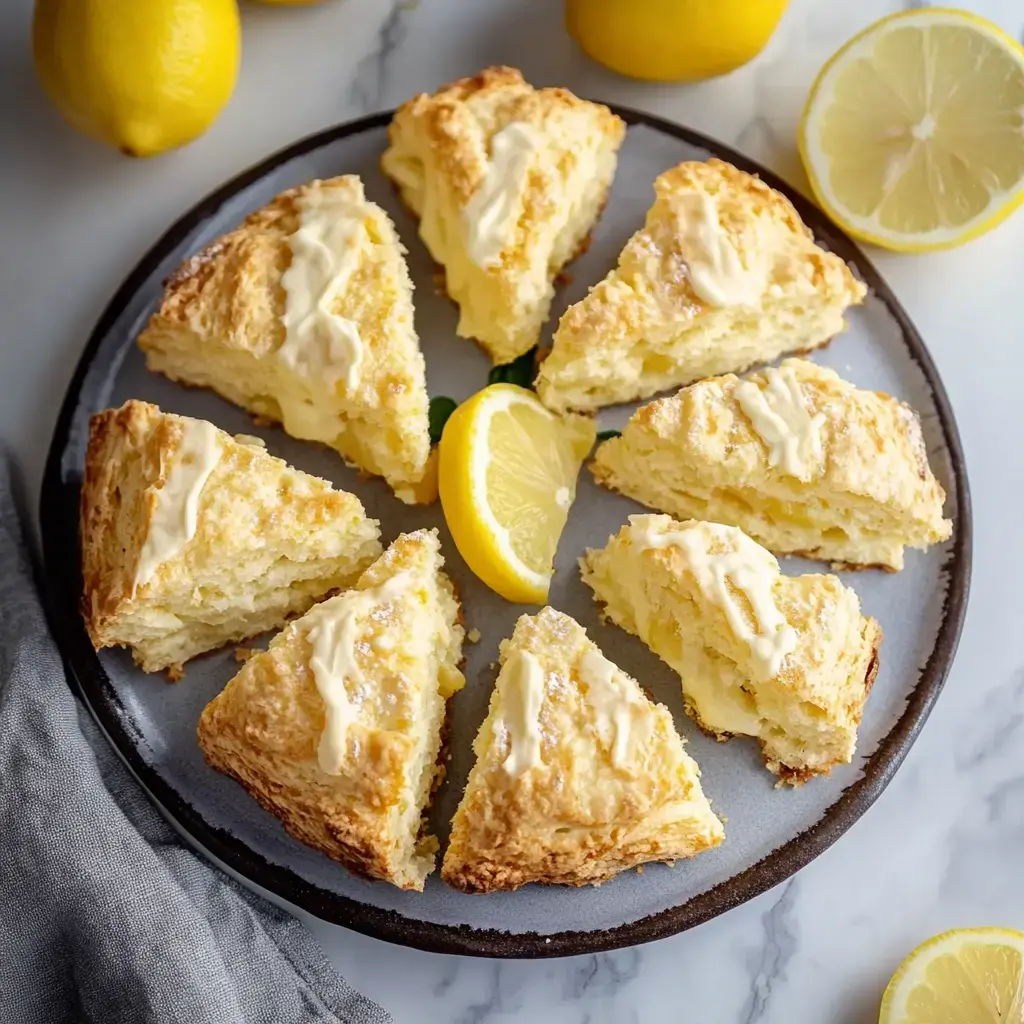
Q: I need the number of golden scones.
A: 8